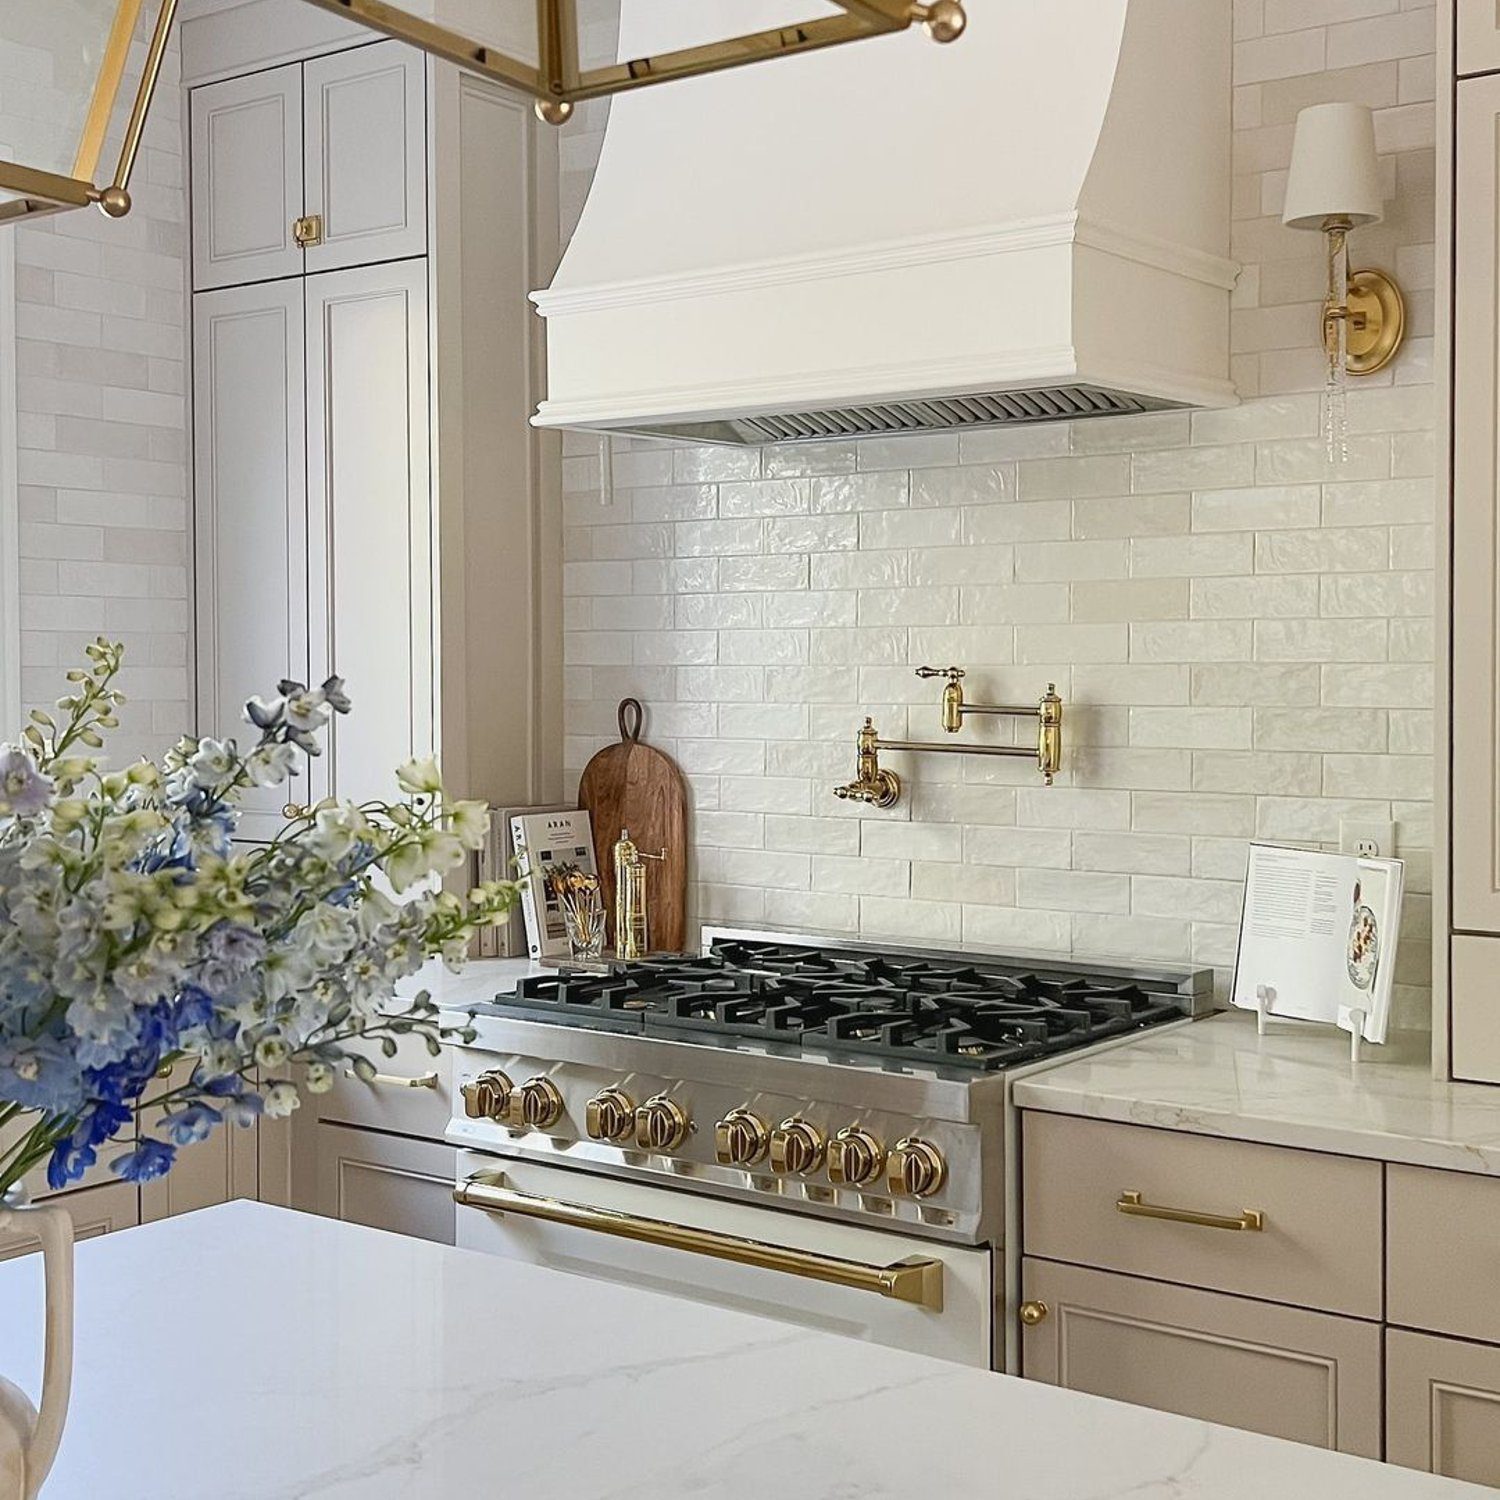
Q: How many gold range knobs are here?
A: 8